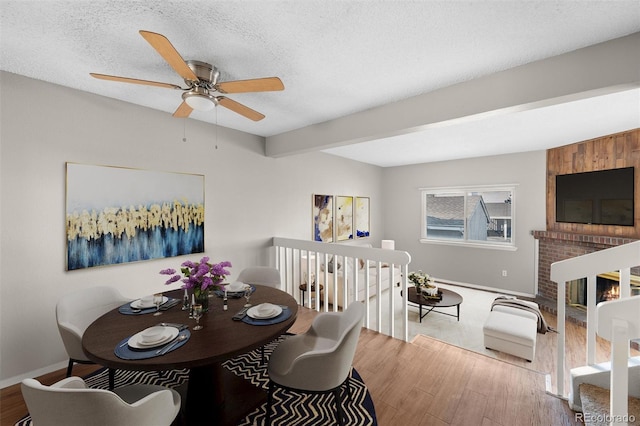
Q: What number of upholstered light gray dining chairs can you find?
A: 4